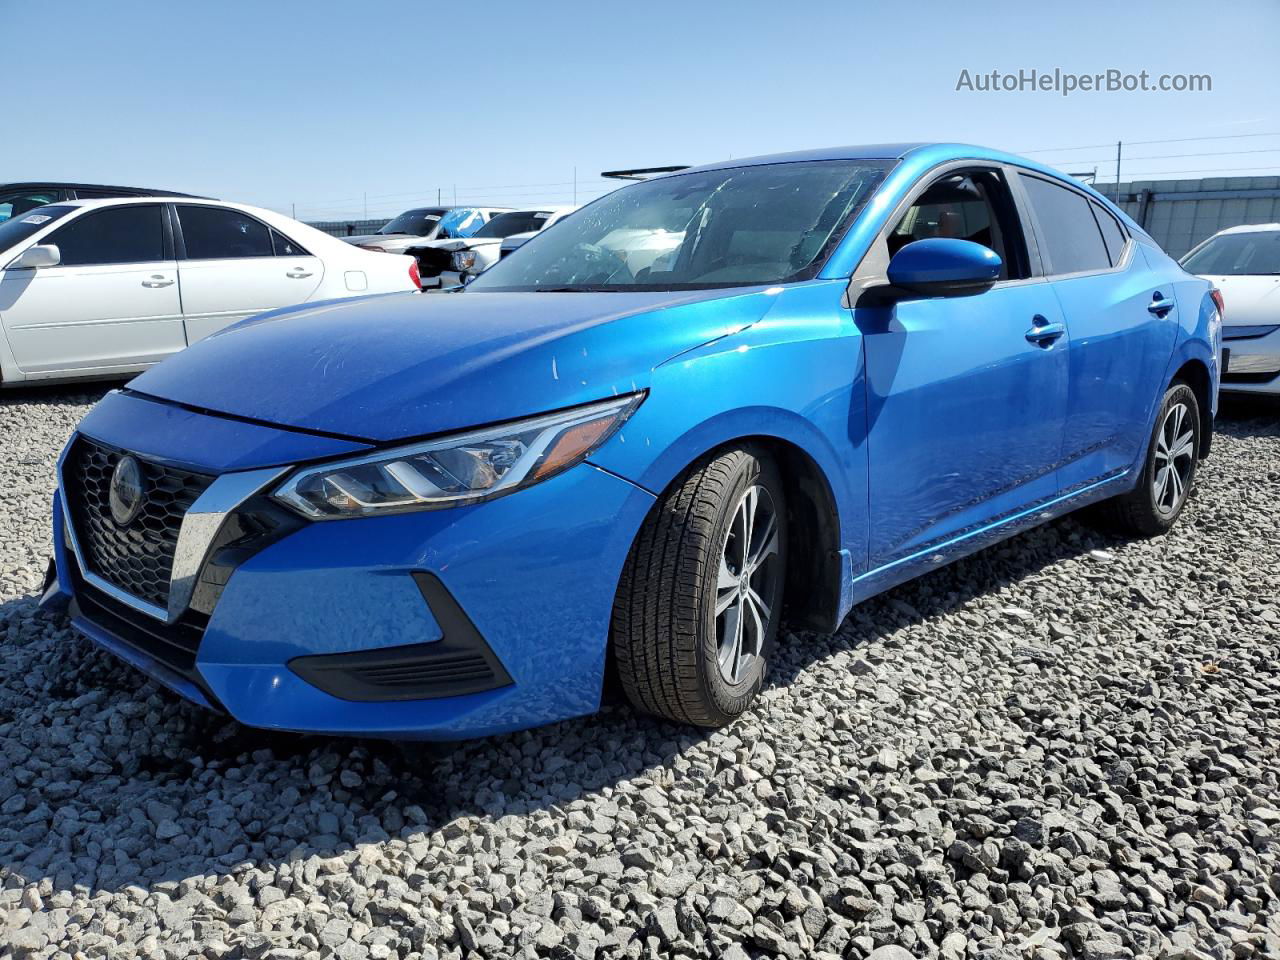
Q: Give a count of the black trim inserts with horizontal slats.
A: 1